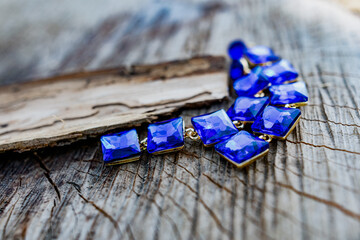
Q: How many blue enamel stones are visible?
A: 12